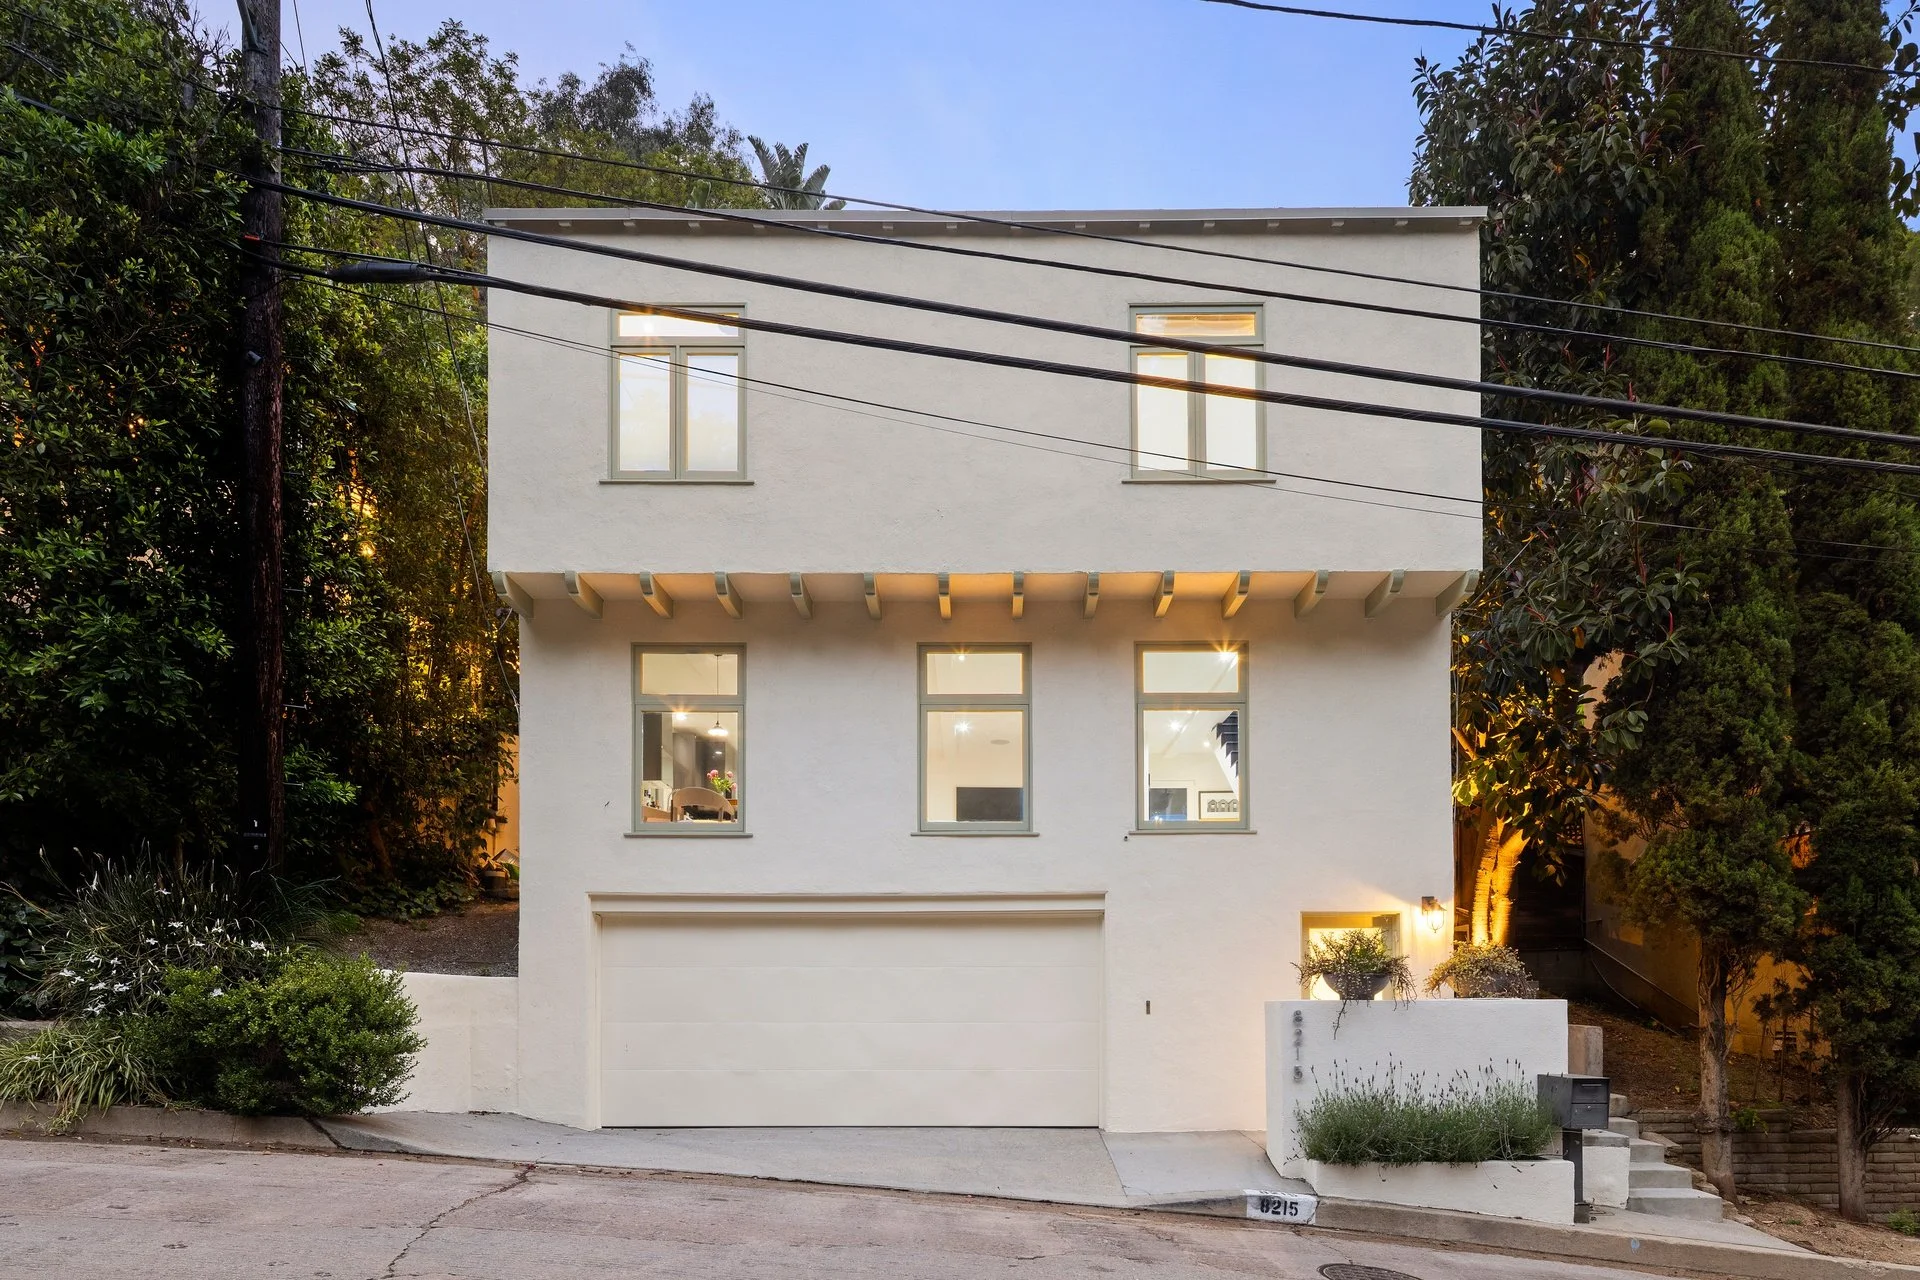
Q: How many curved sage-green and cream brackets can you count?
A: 14